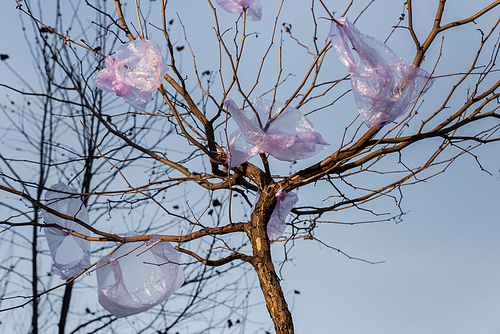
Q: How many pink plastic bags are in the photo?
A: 7